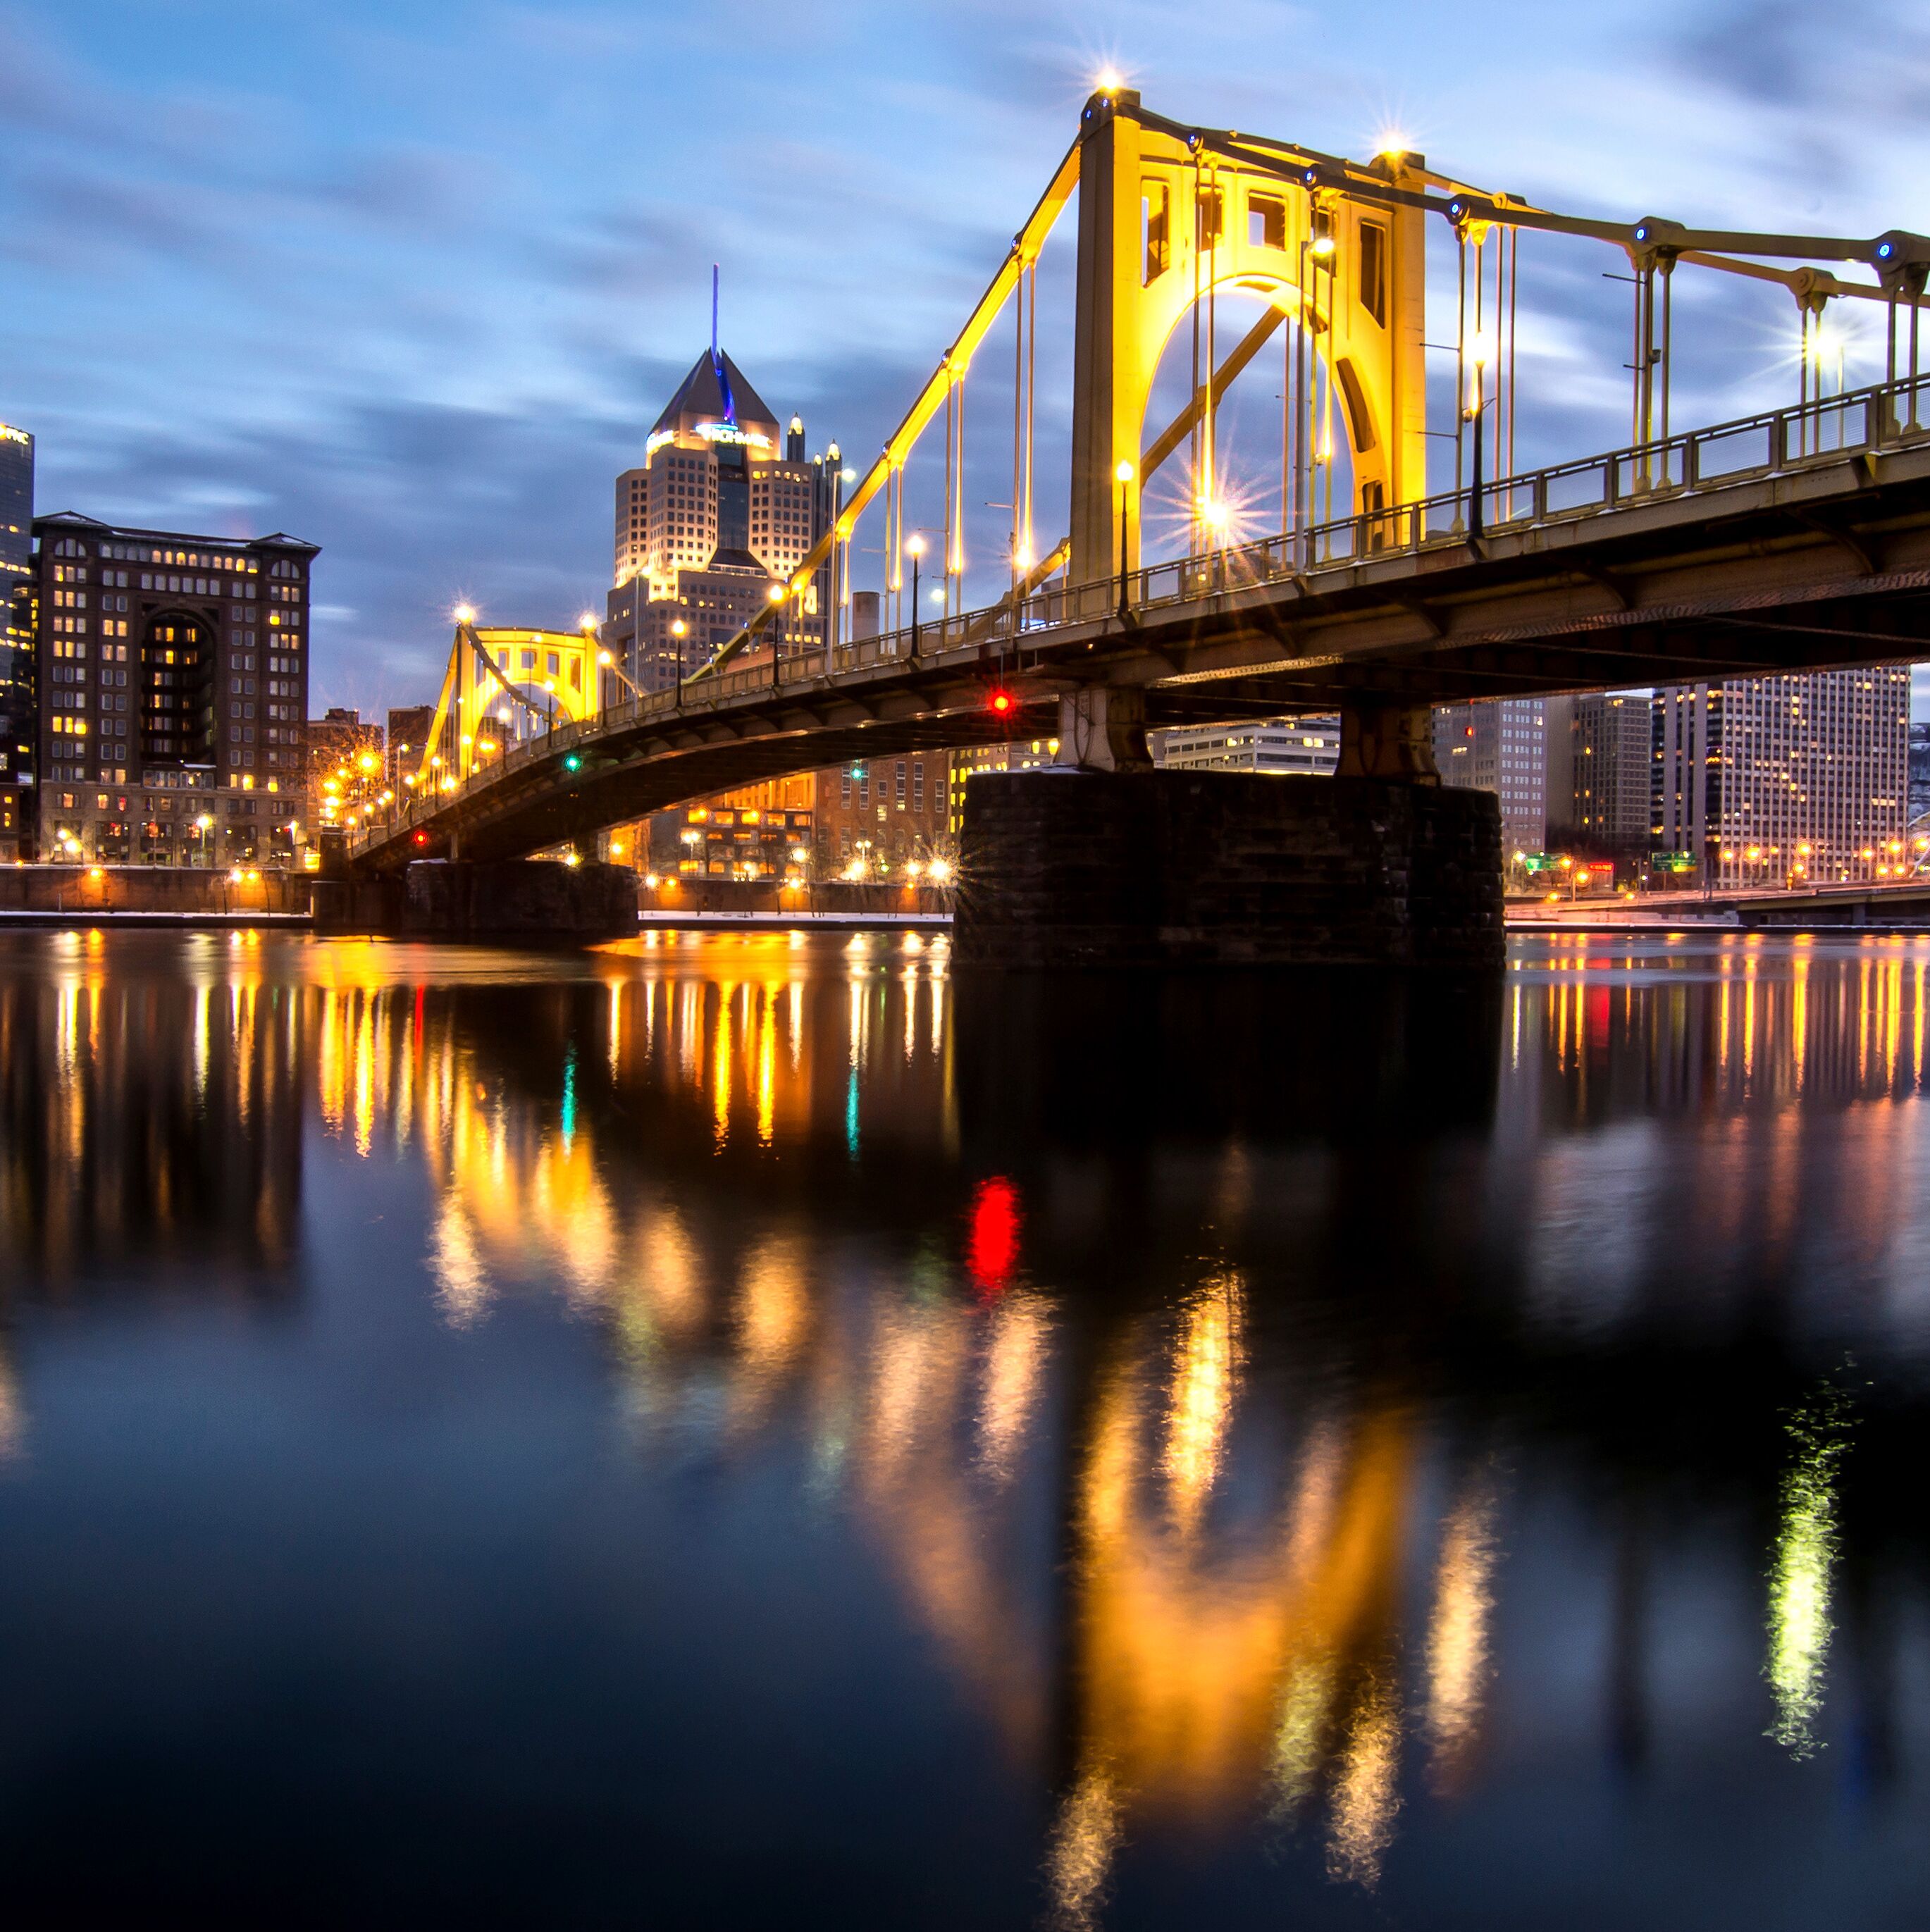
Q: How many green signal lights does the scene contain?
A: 2